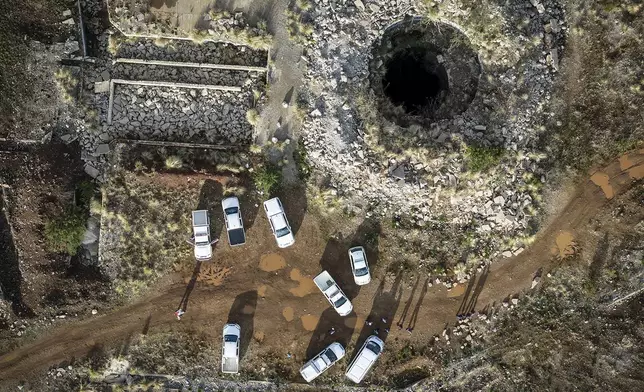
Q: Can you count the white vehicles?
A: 8